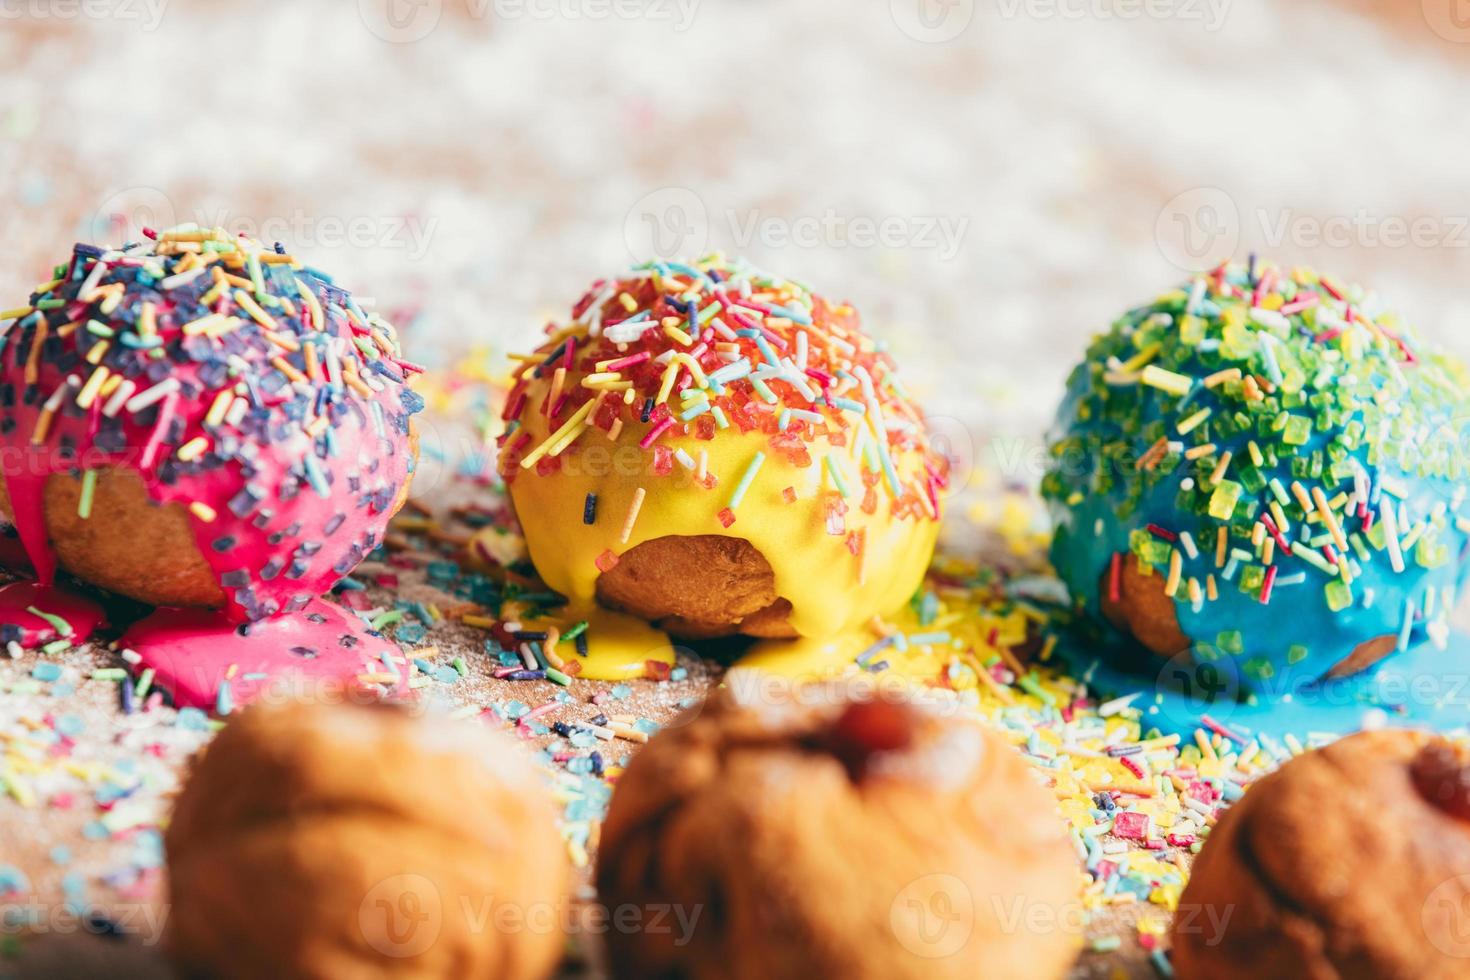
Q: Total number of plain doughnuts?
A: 3